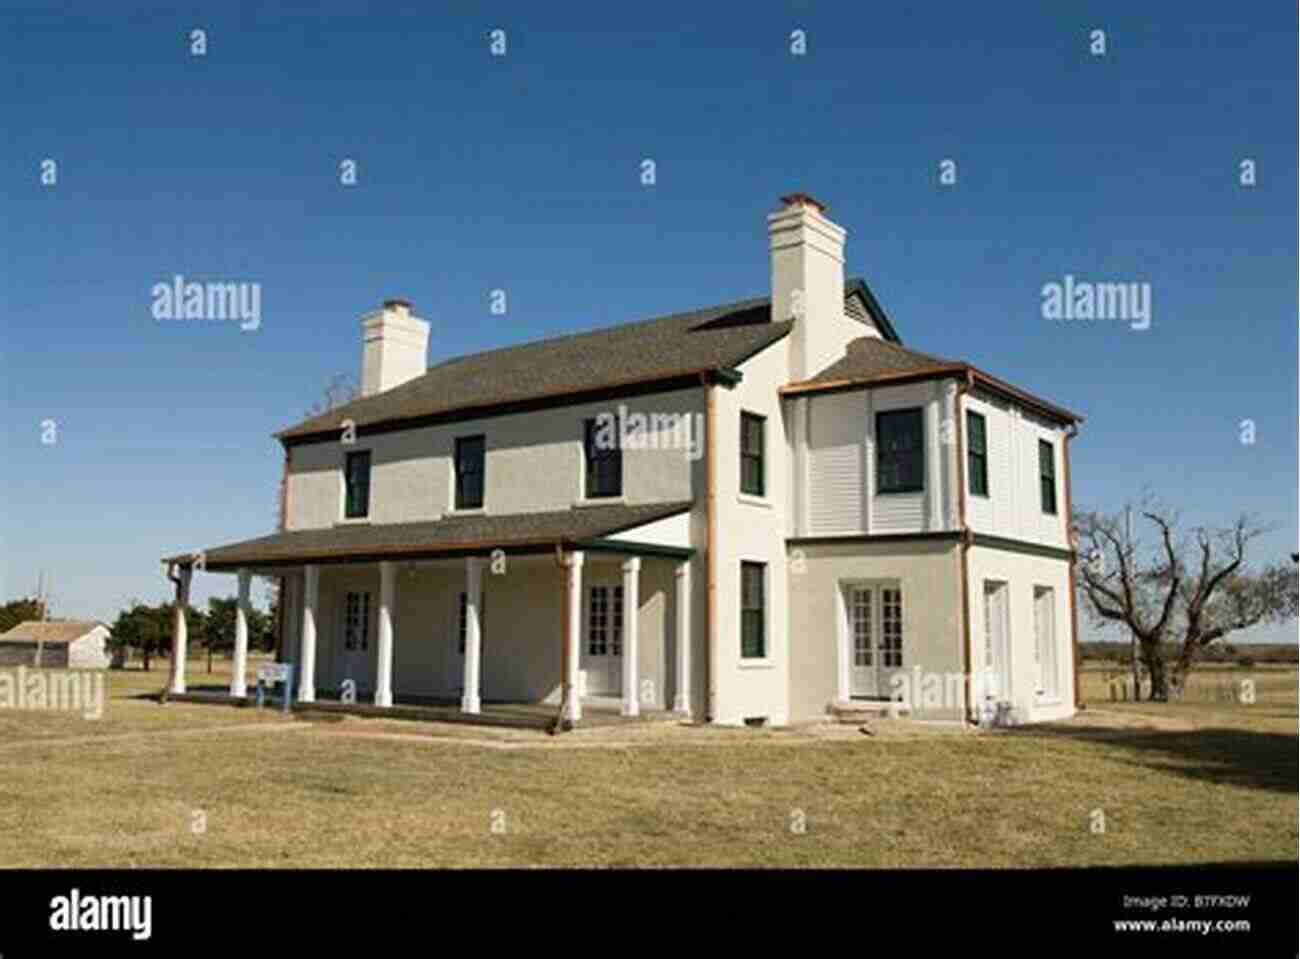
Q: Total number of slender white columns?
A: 8